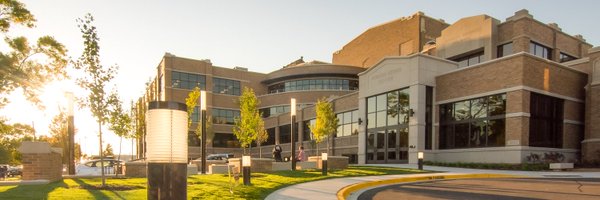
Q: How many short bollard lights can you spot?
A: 4